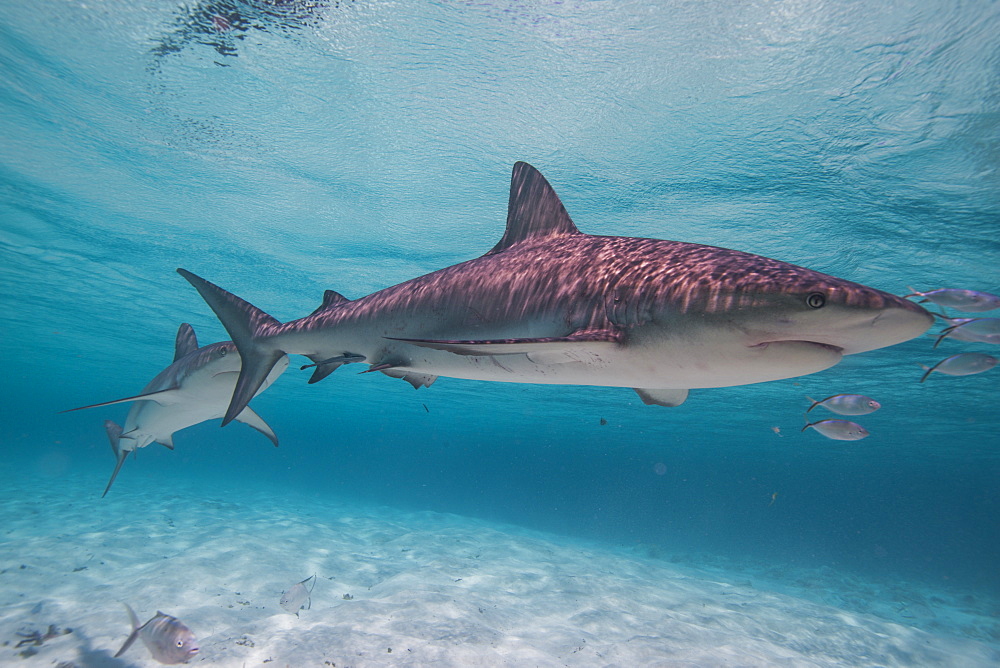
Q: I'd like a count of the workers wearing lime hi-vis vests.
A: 0